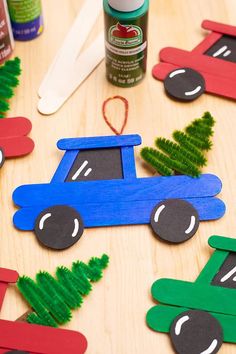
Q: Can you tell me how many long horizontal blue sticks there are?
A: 2